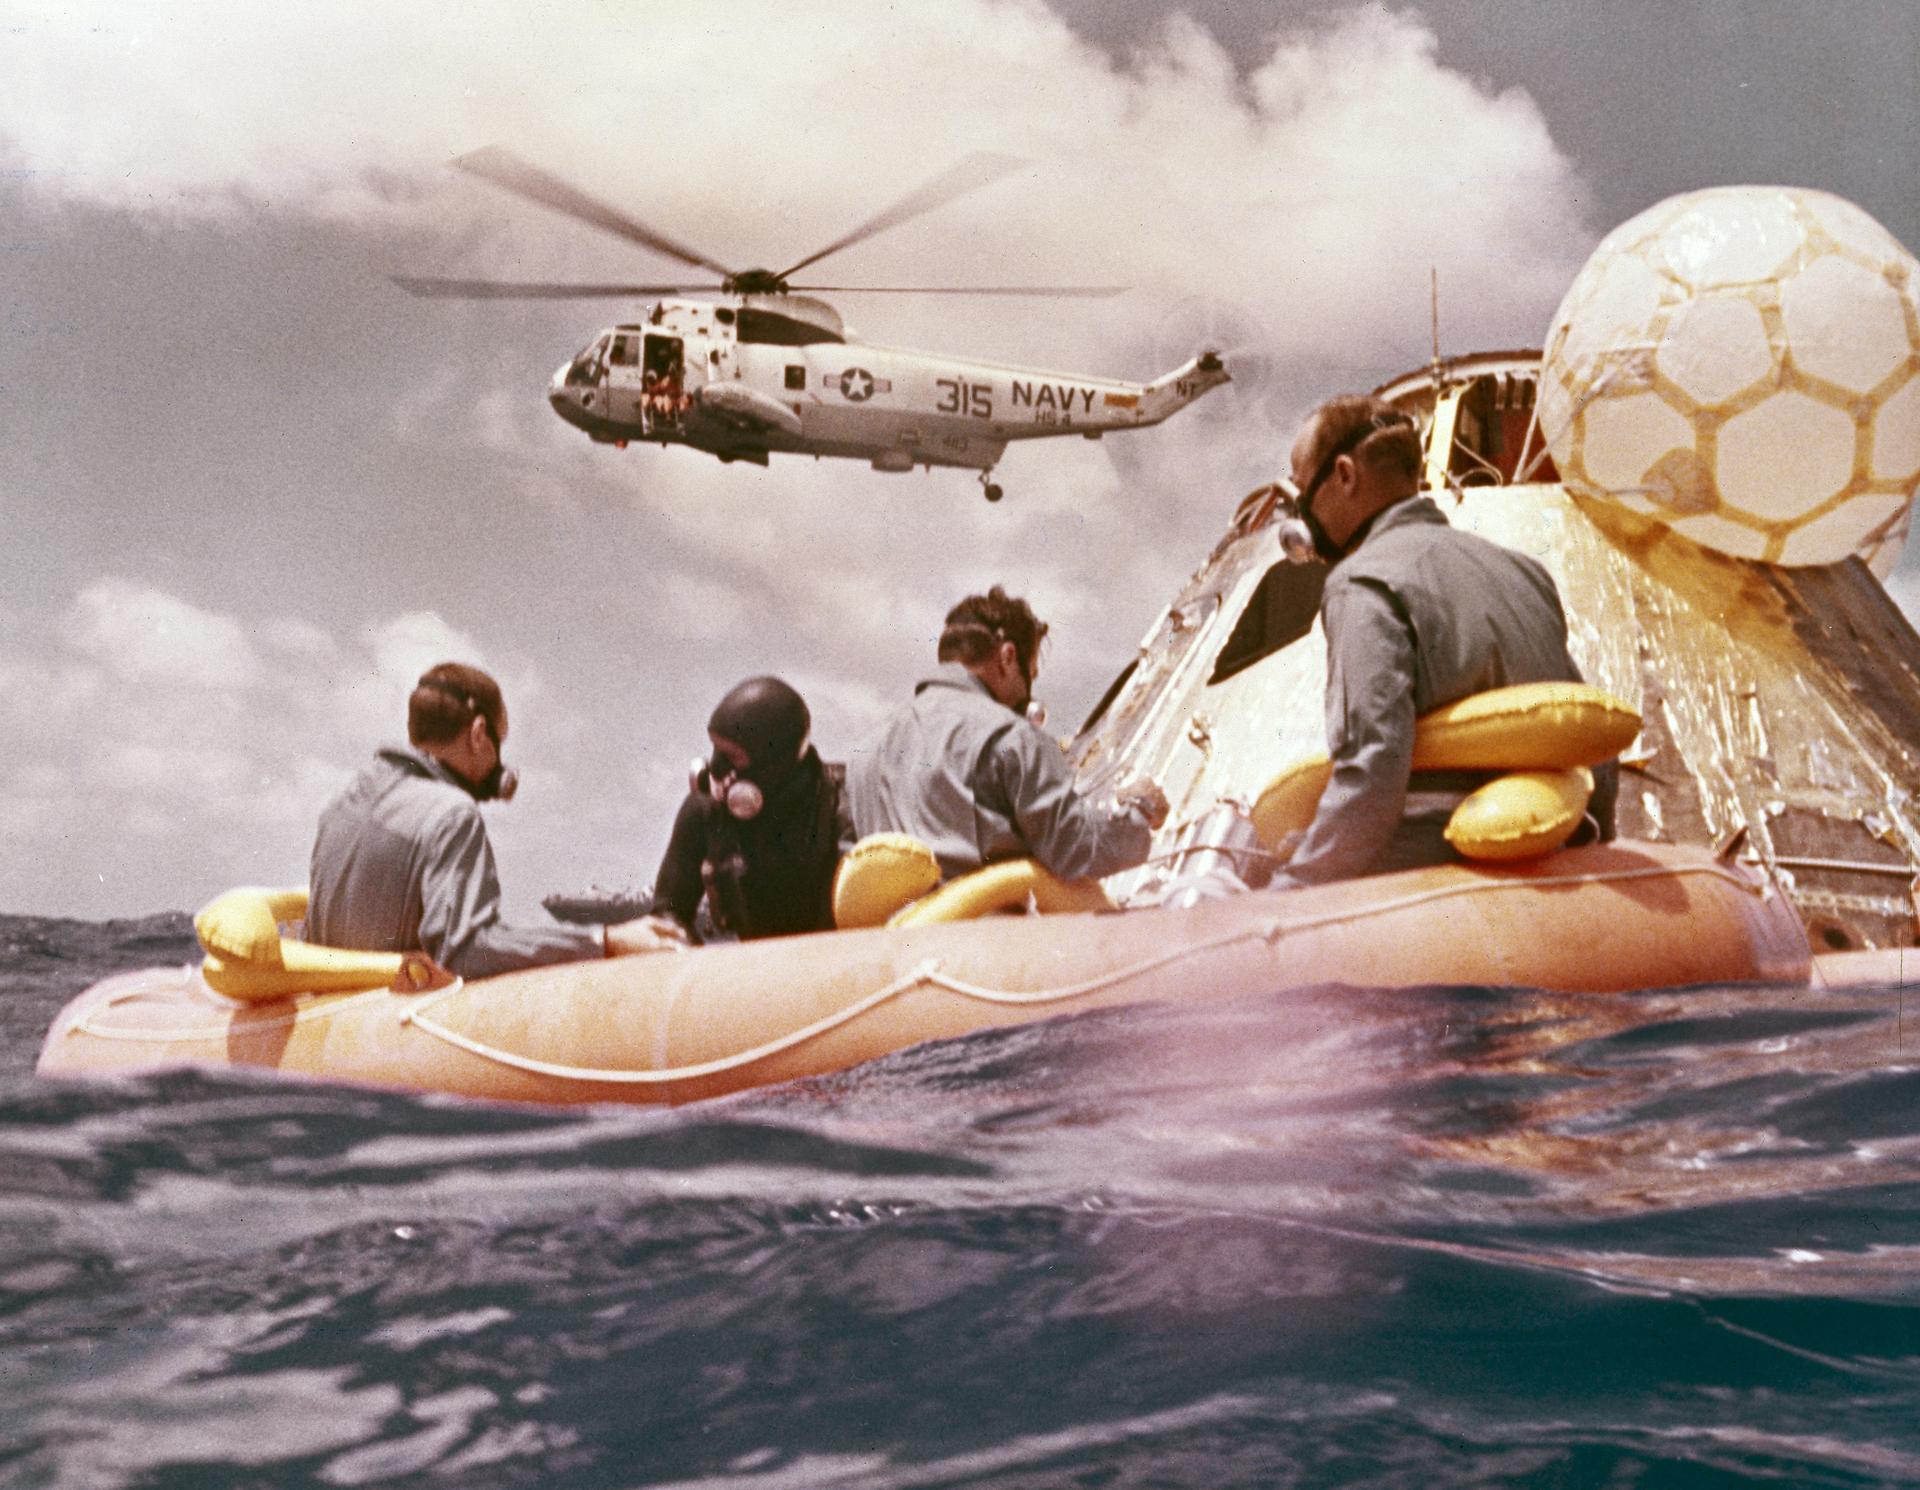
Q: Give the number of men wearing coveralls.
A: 3